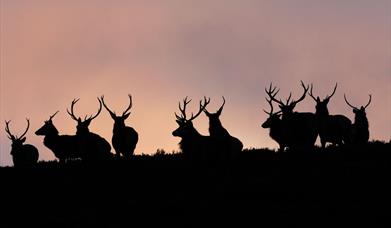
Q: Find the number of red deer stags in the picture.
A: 10